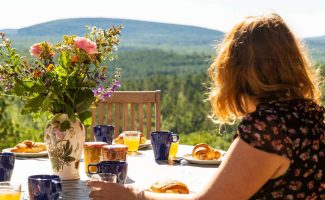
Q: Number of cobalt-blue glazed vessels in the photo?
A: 5